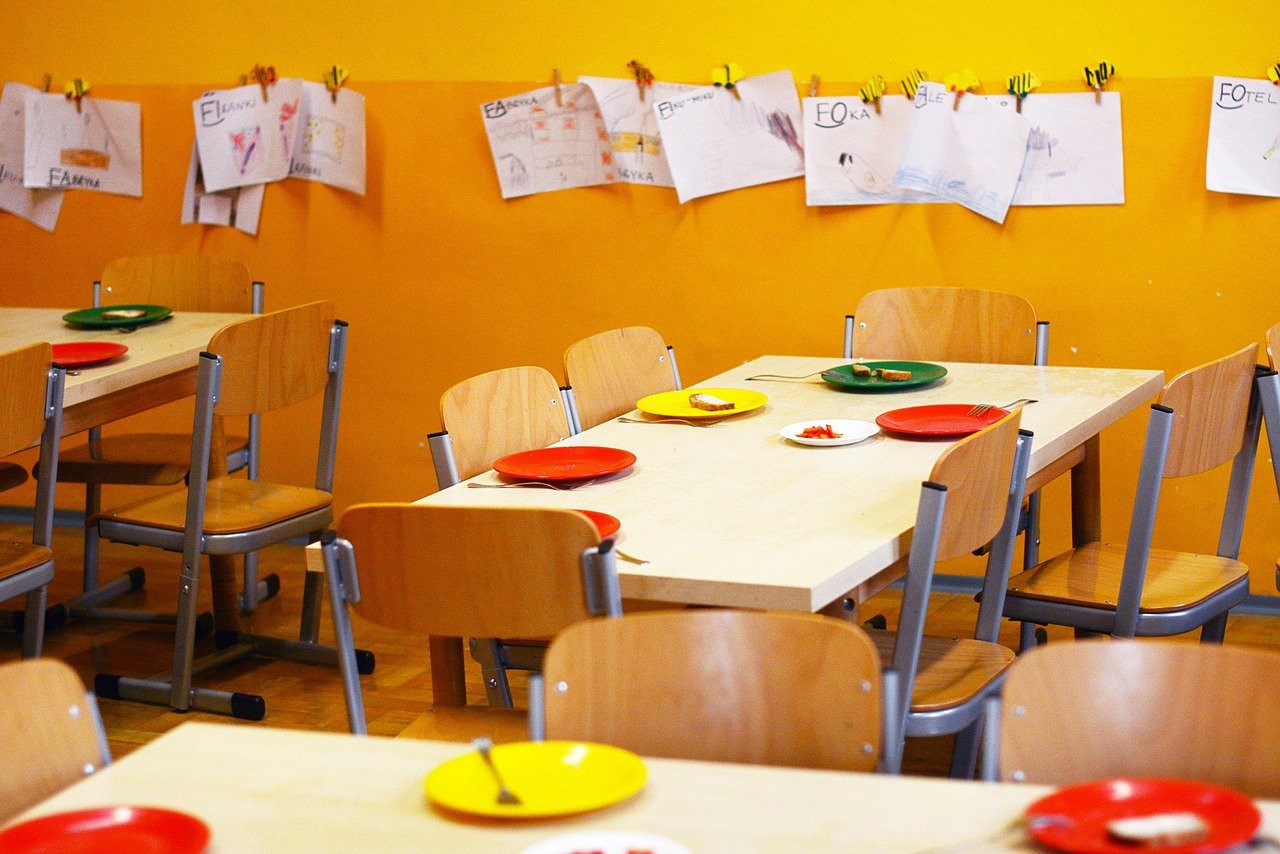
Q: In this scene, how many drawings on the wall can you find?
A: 12